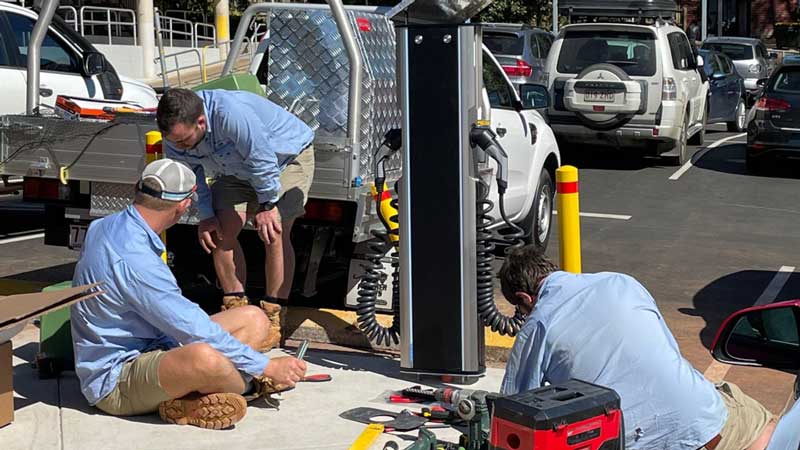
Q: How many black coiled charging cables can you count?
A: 2